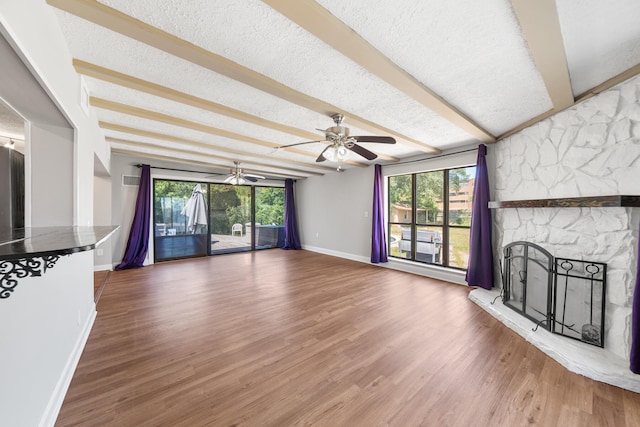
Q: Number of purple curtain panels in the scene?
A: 5